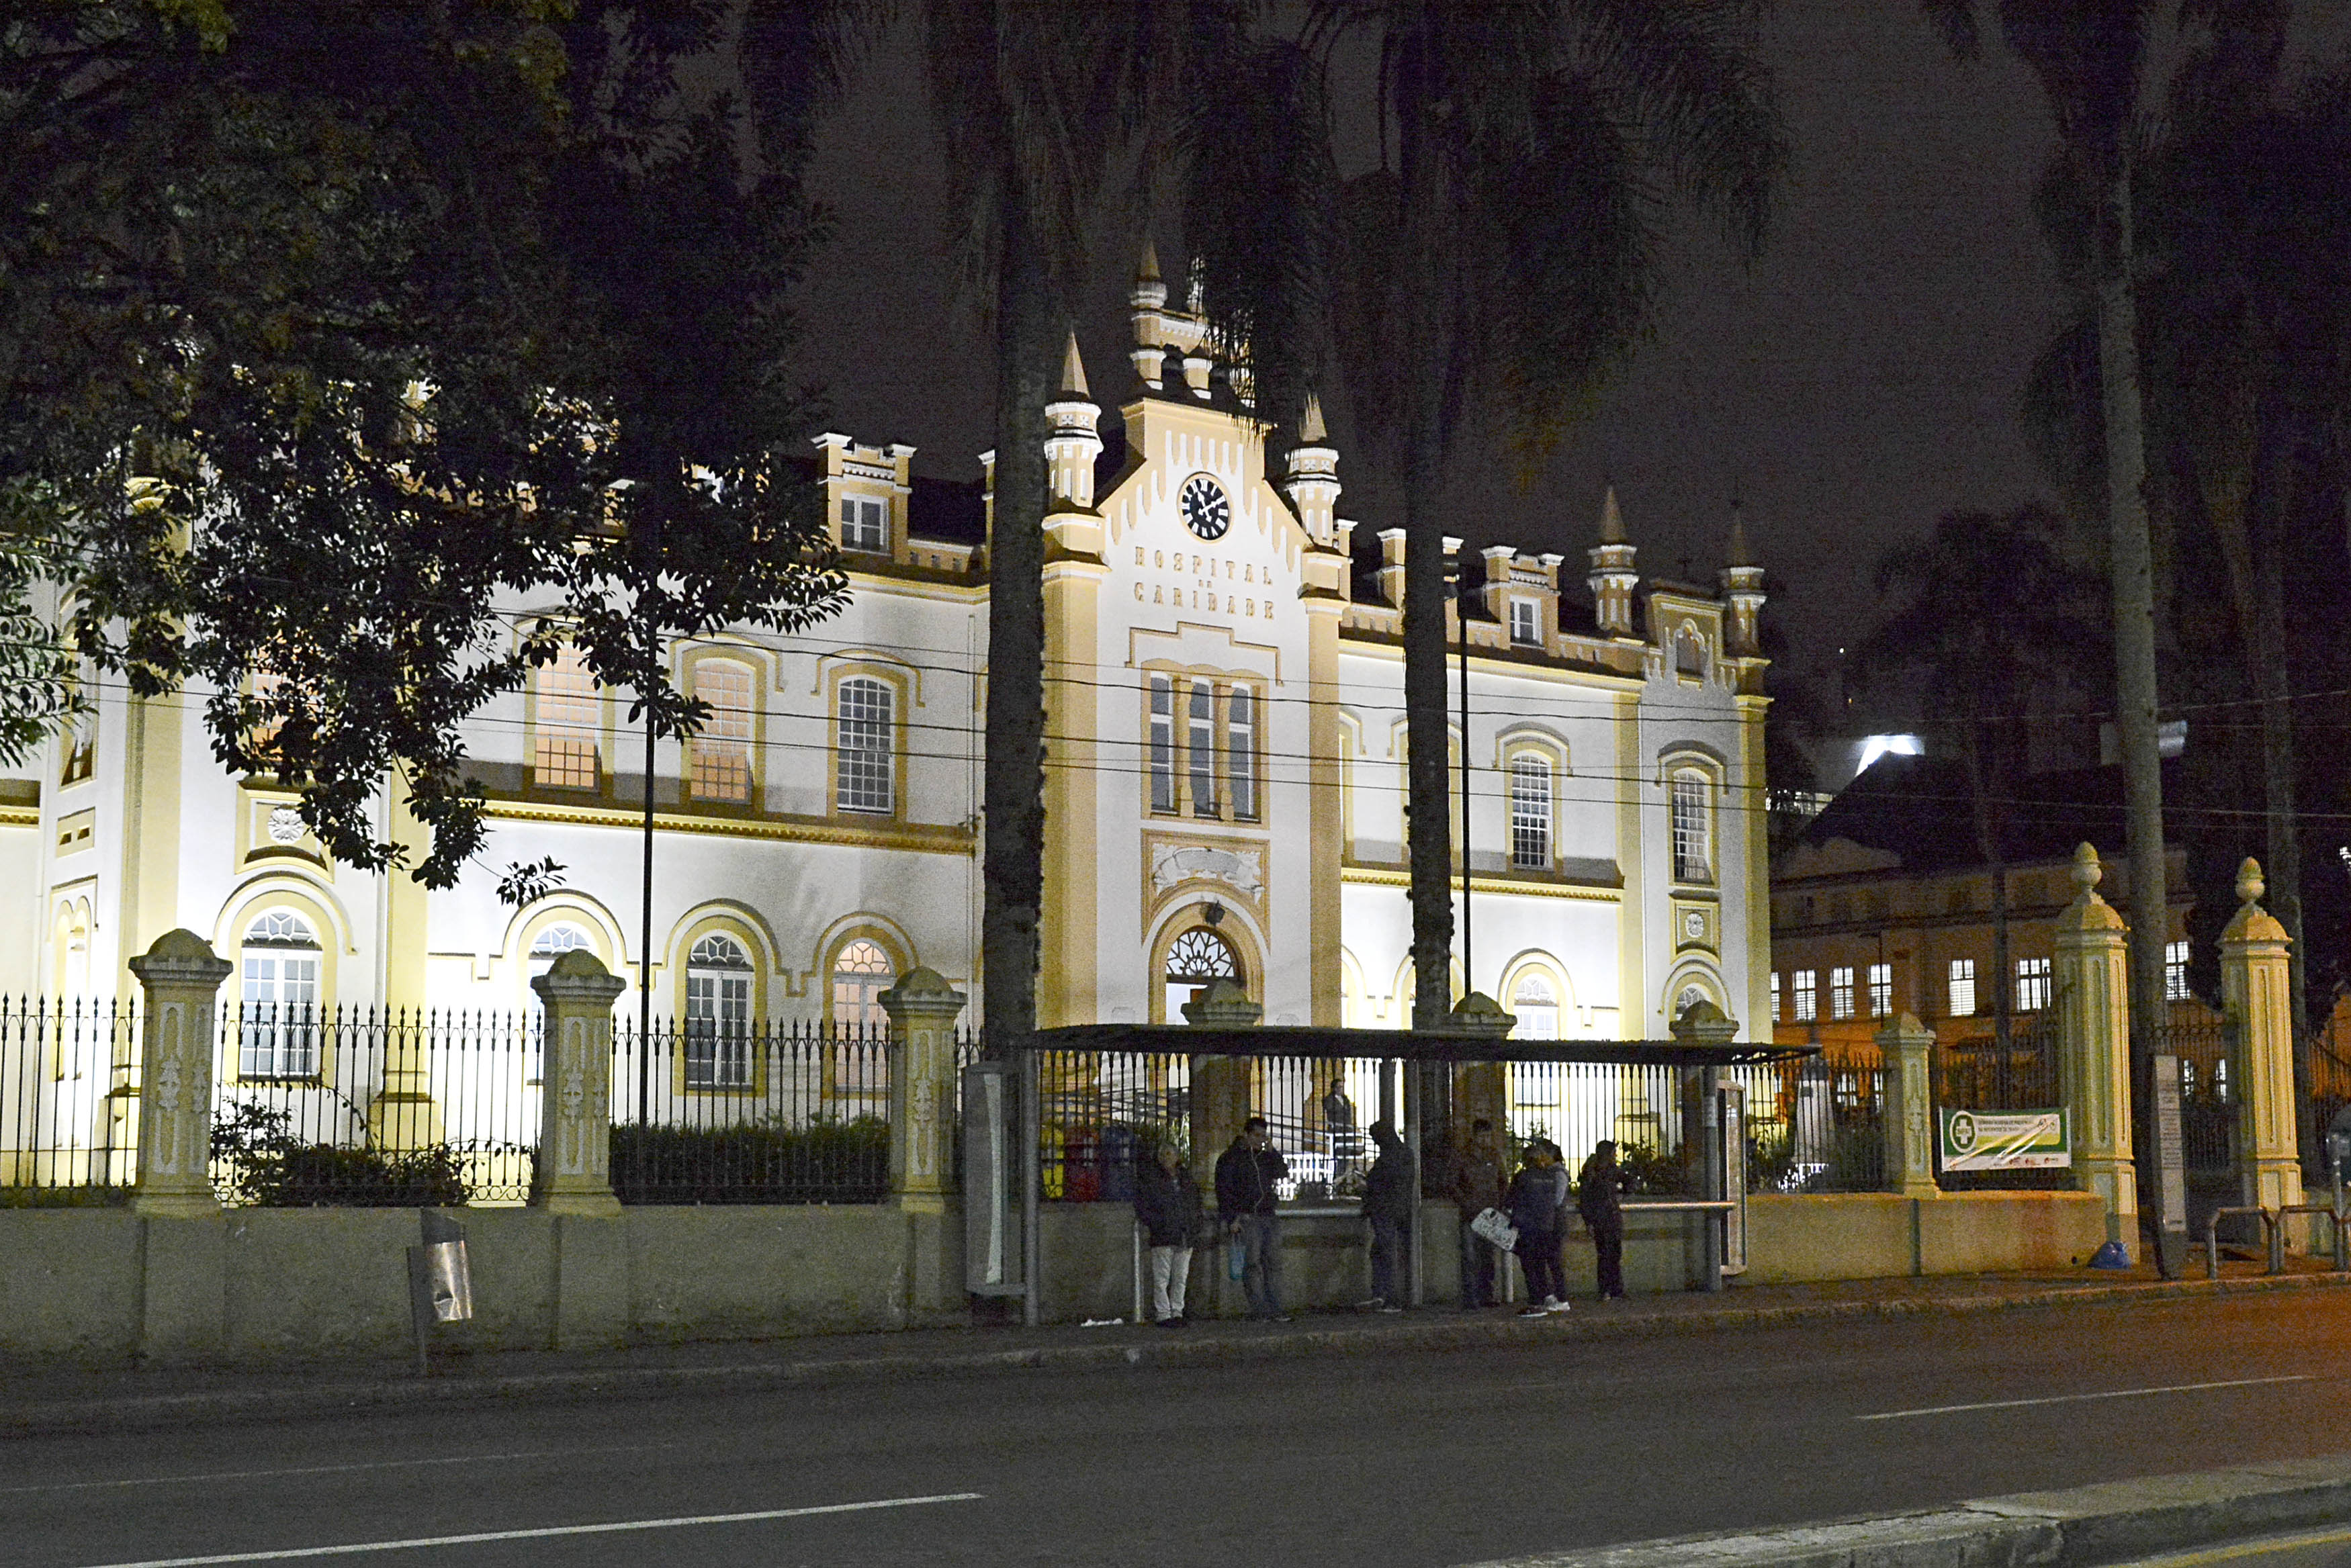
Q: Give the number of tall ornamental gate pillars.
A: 2